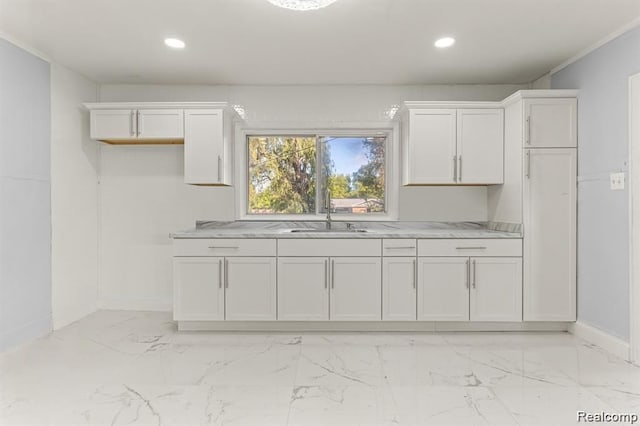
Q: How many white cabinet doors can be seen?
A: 14